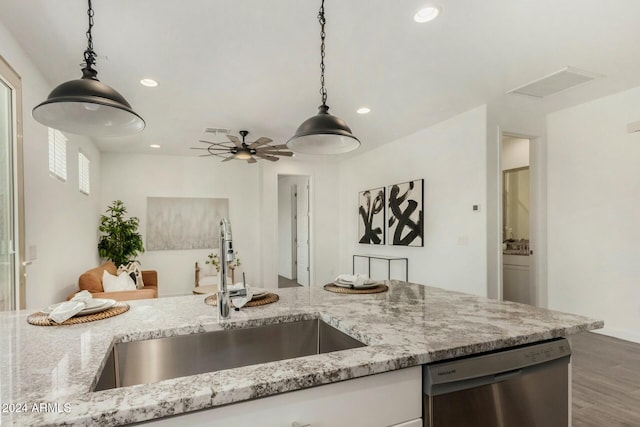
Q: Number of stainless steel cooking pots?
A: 0